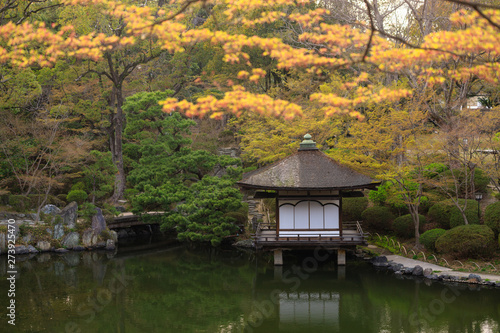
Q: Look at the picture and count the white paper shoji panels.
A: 4